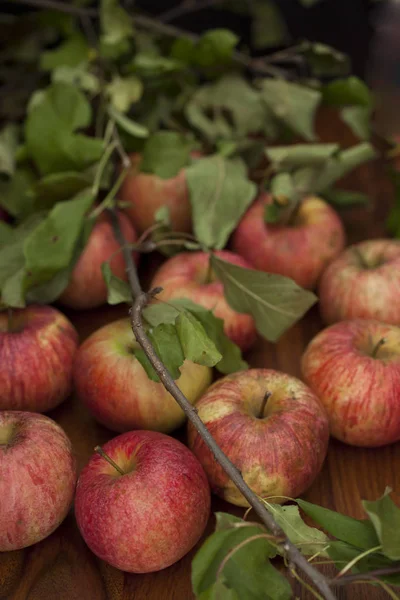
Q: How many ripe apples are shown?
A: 11